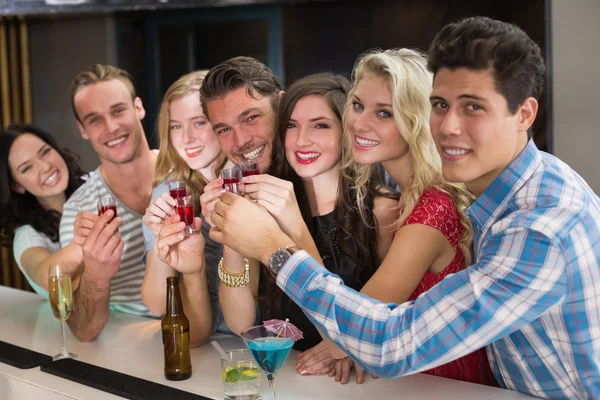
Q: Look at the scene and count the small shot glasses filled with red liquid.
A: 5